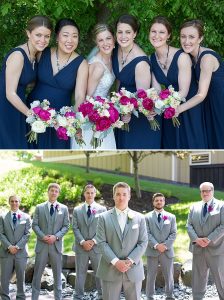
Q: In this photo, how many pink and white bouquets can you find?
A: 6